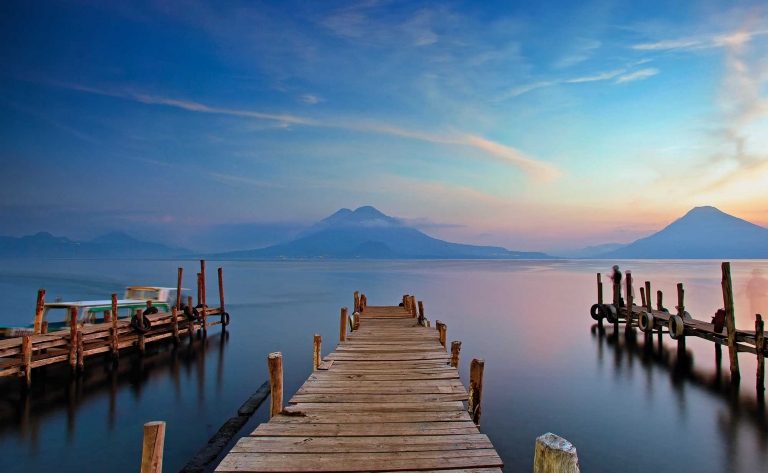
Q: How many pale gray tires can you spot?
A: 2